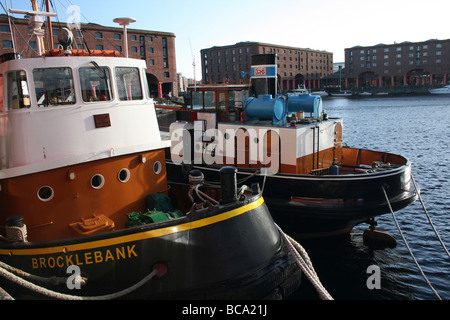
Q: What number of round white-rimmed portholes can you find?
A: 4